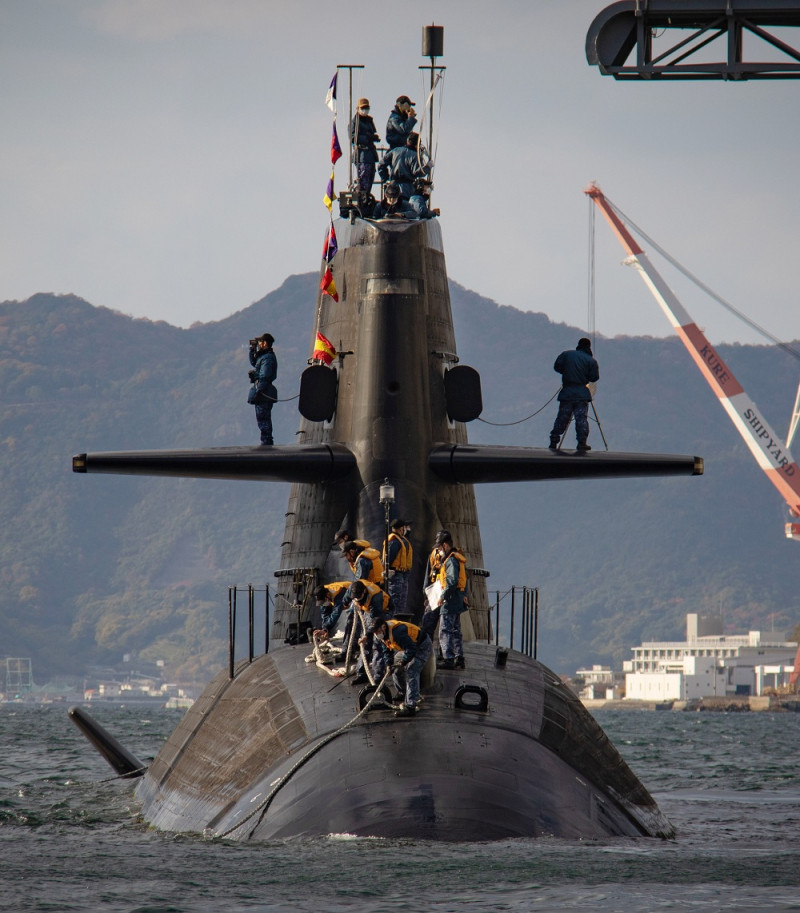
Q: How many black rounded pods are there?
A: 2